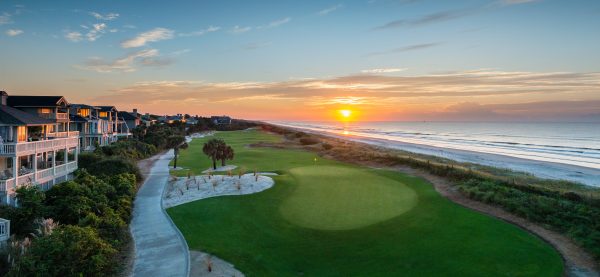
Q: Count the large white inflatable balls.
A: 0